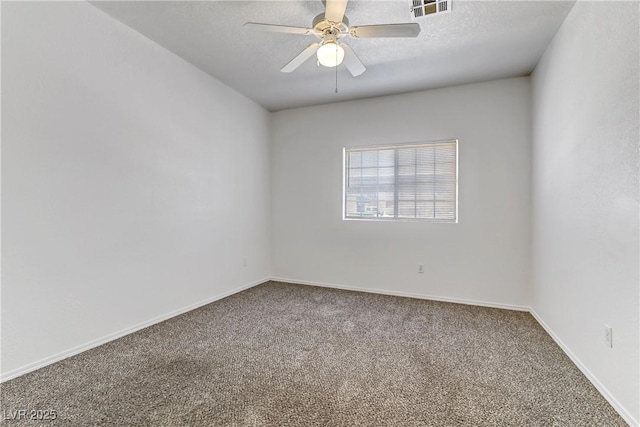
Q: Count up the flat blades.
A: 5